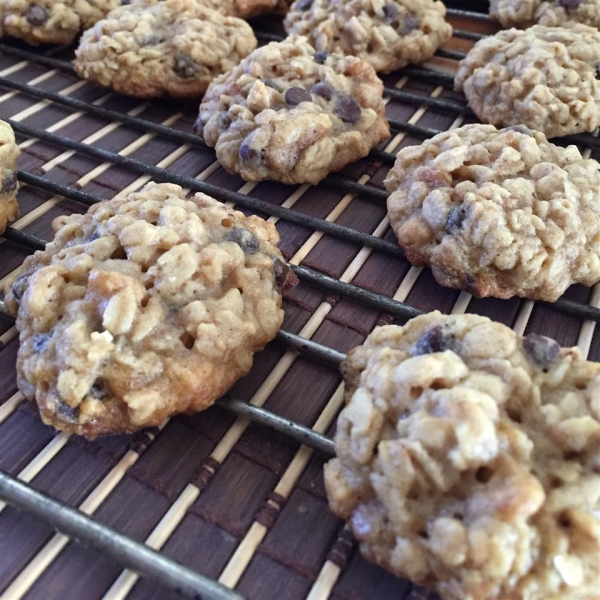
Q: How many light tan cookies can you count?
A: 11